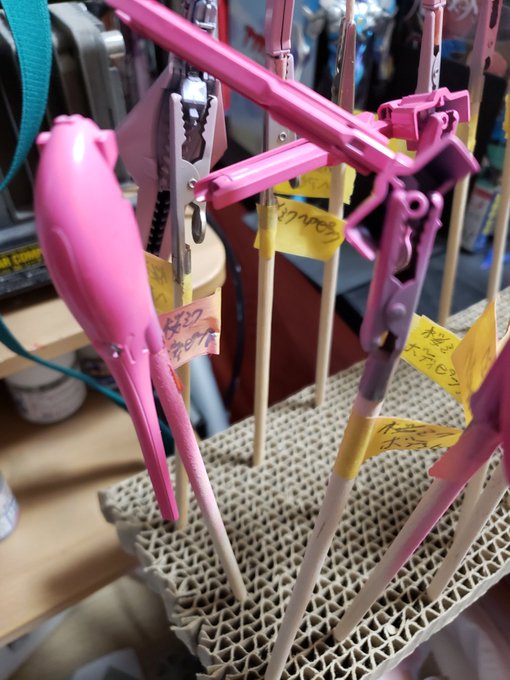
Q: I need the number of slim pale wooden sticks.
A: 10